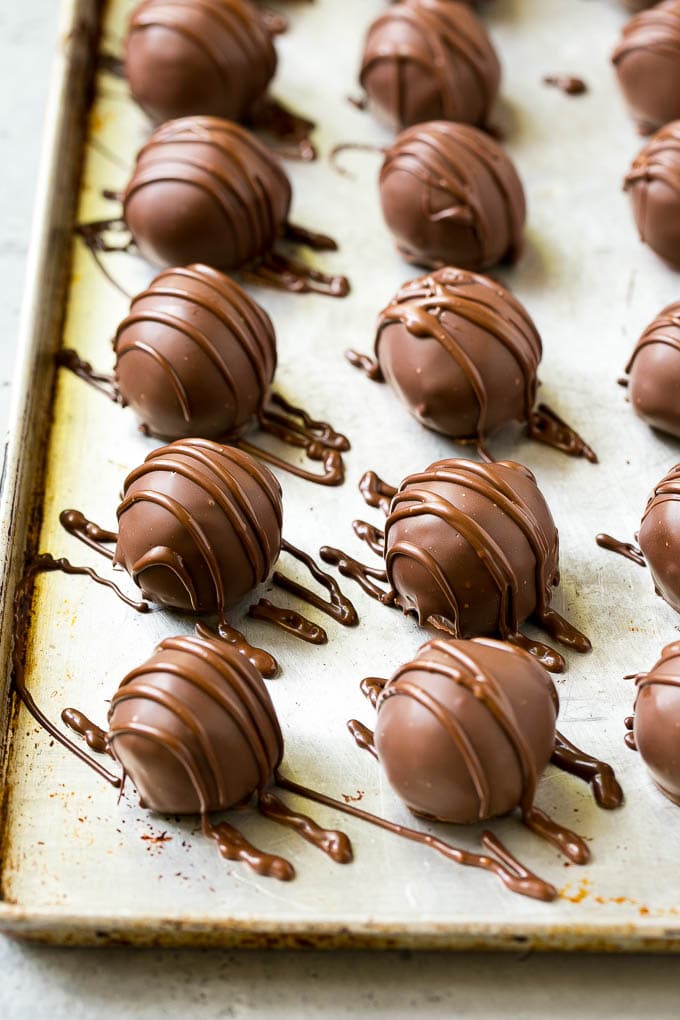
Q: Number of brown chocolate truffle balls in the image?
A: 15